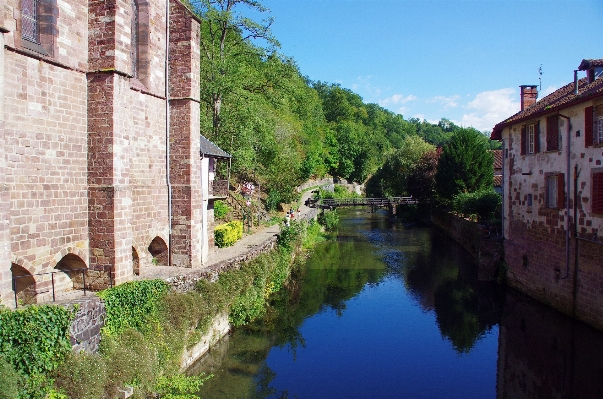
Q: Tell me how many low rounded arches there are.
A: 4